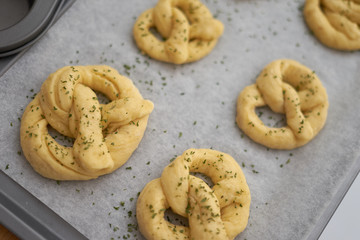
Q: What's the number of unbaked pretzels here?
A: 5